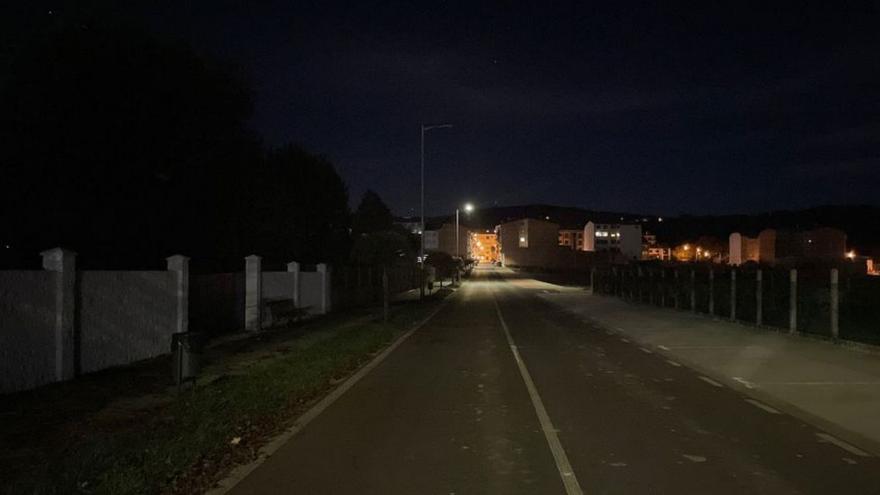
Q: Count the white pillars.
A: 5